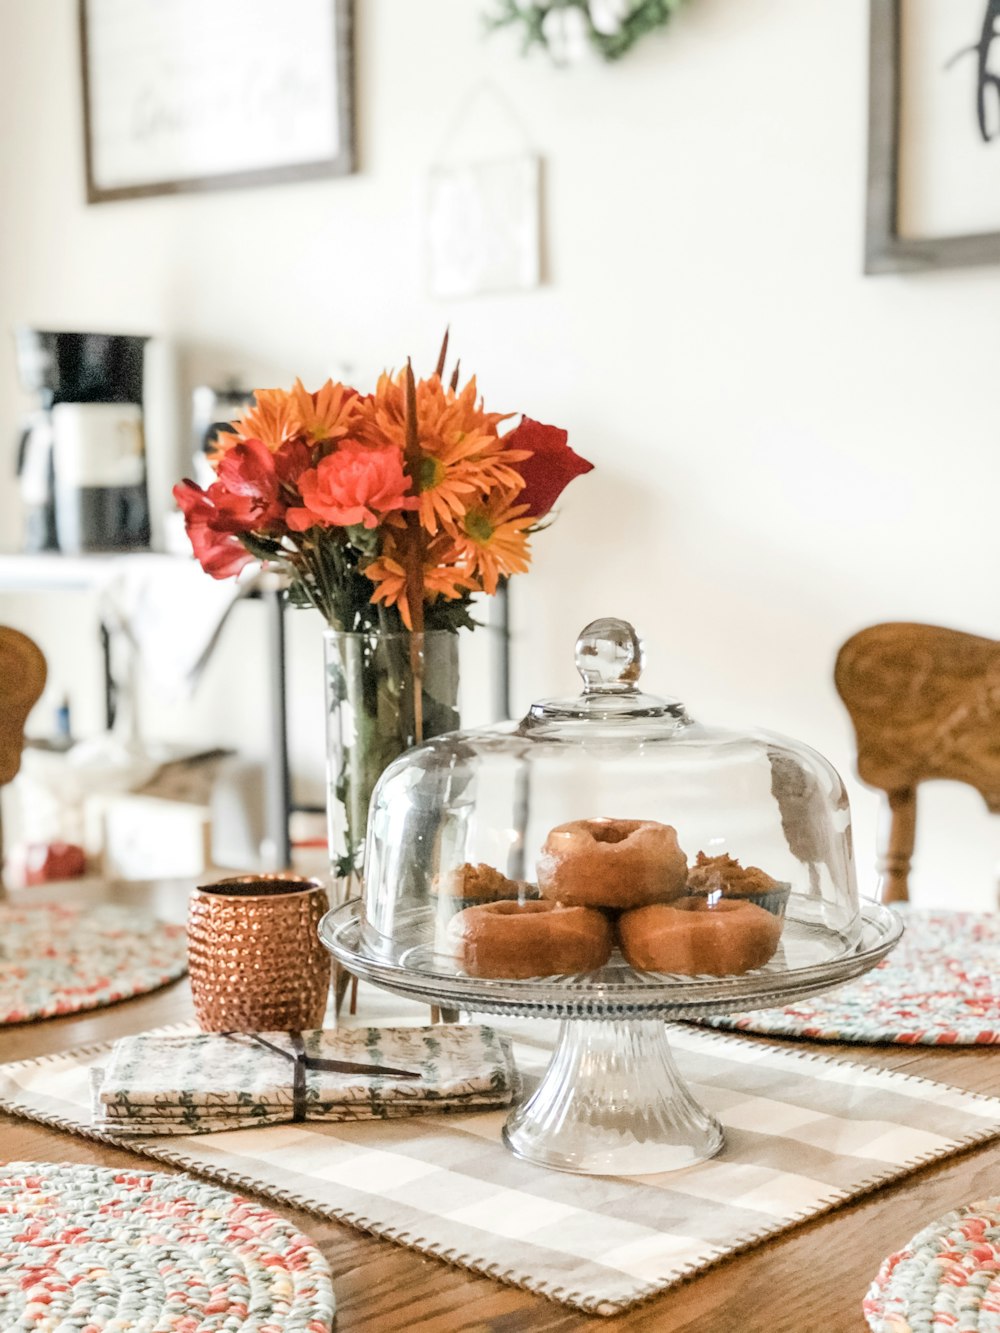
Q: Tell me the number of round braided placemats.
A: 4